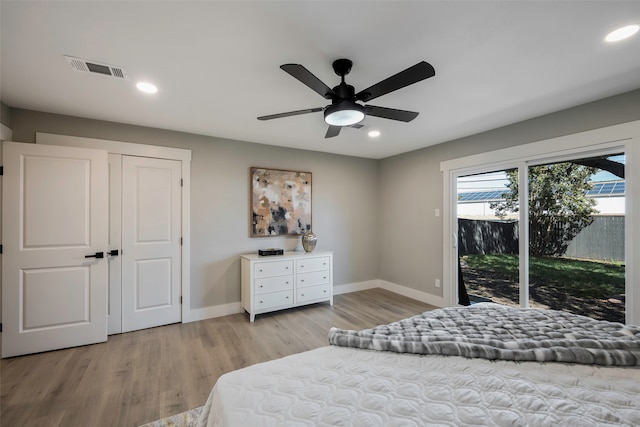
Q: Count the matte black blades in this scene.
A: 5